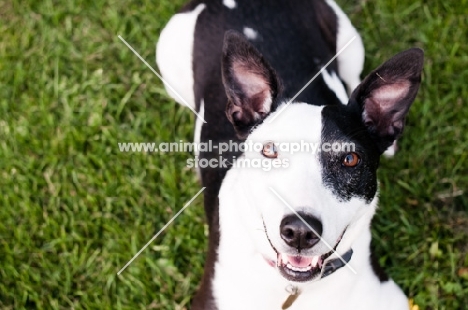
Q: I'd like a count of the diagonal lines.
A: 4